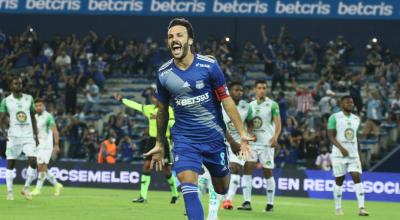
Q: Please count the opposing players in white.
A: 5